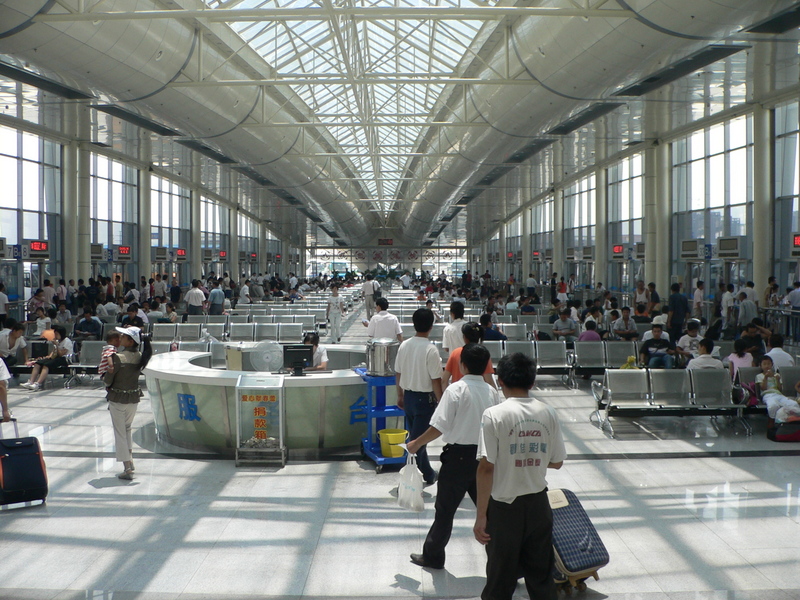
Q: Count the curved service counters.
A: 1